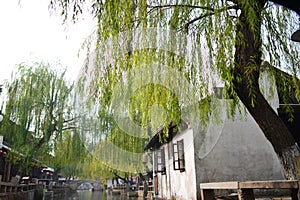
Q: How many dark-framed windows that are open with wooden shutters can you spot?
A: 2